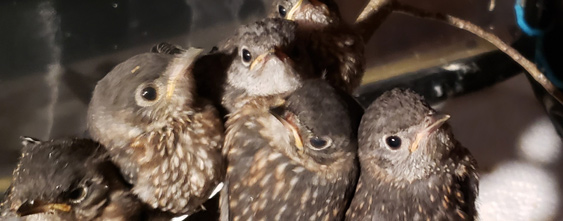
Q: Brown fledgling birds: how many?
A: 6